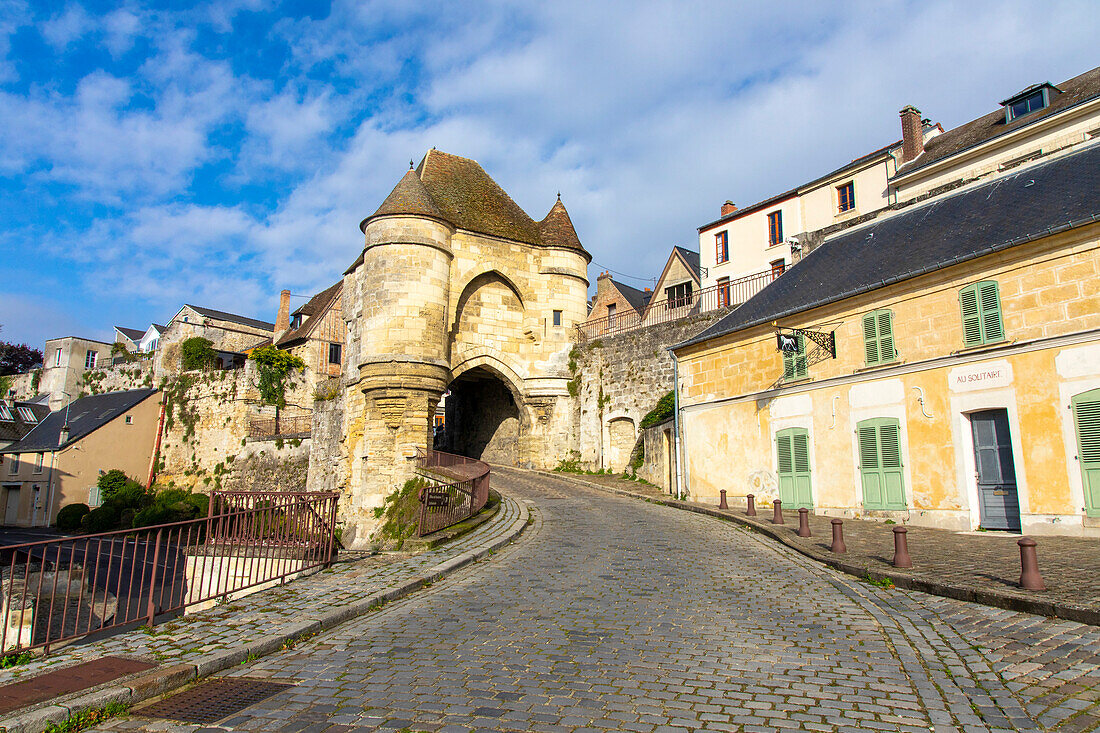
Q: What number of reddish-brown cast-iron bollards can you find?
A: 7